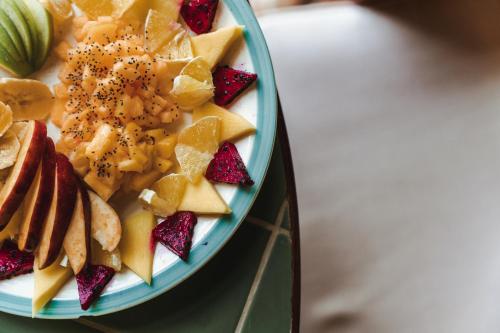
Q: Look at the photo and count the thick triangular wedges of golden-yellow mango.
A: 5